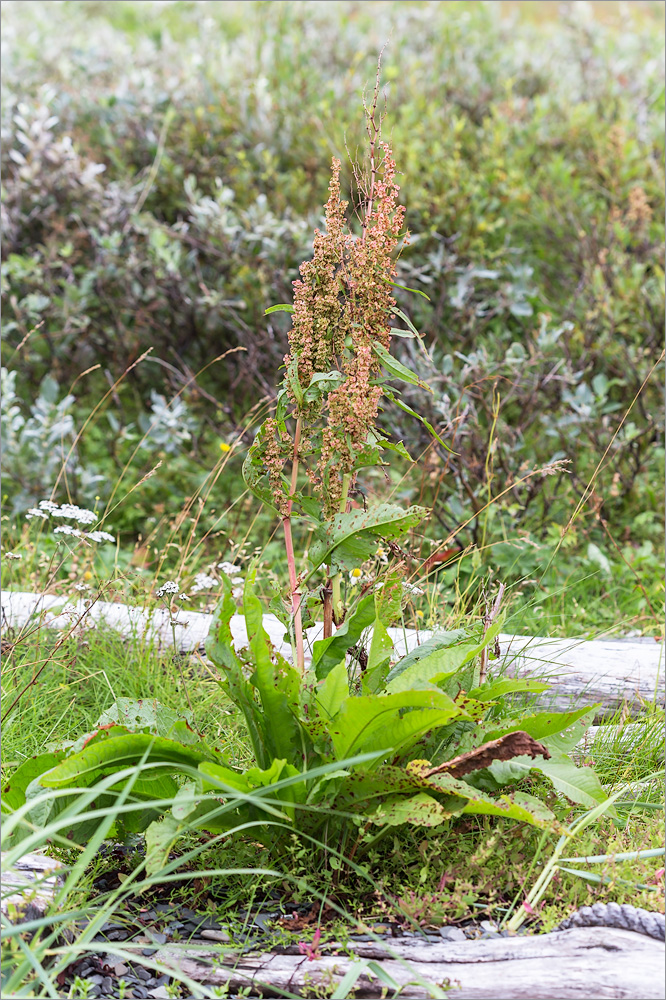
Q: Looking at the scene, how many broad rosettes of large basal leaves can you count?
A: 1